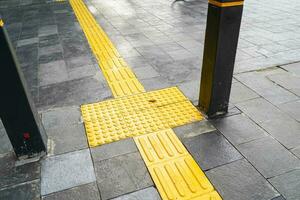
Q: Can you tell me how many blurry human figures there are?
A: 0